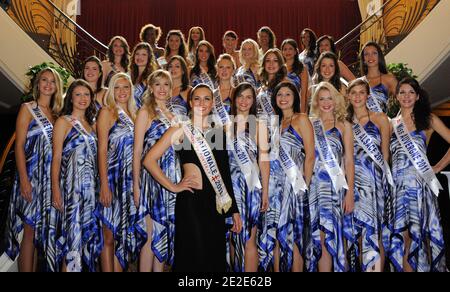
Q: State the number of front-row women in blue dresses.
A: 9